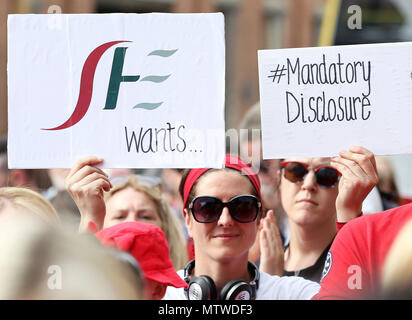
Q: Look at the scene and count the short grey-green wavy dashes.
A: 3